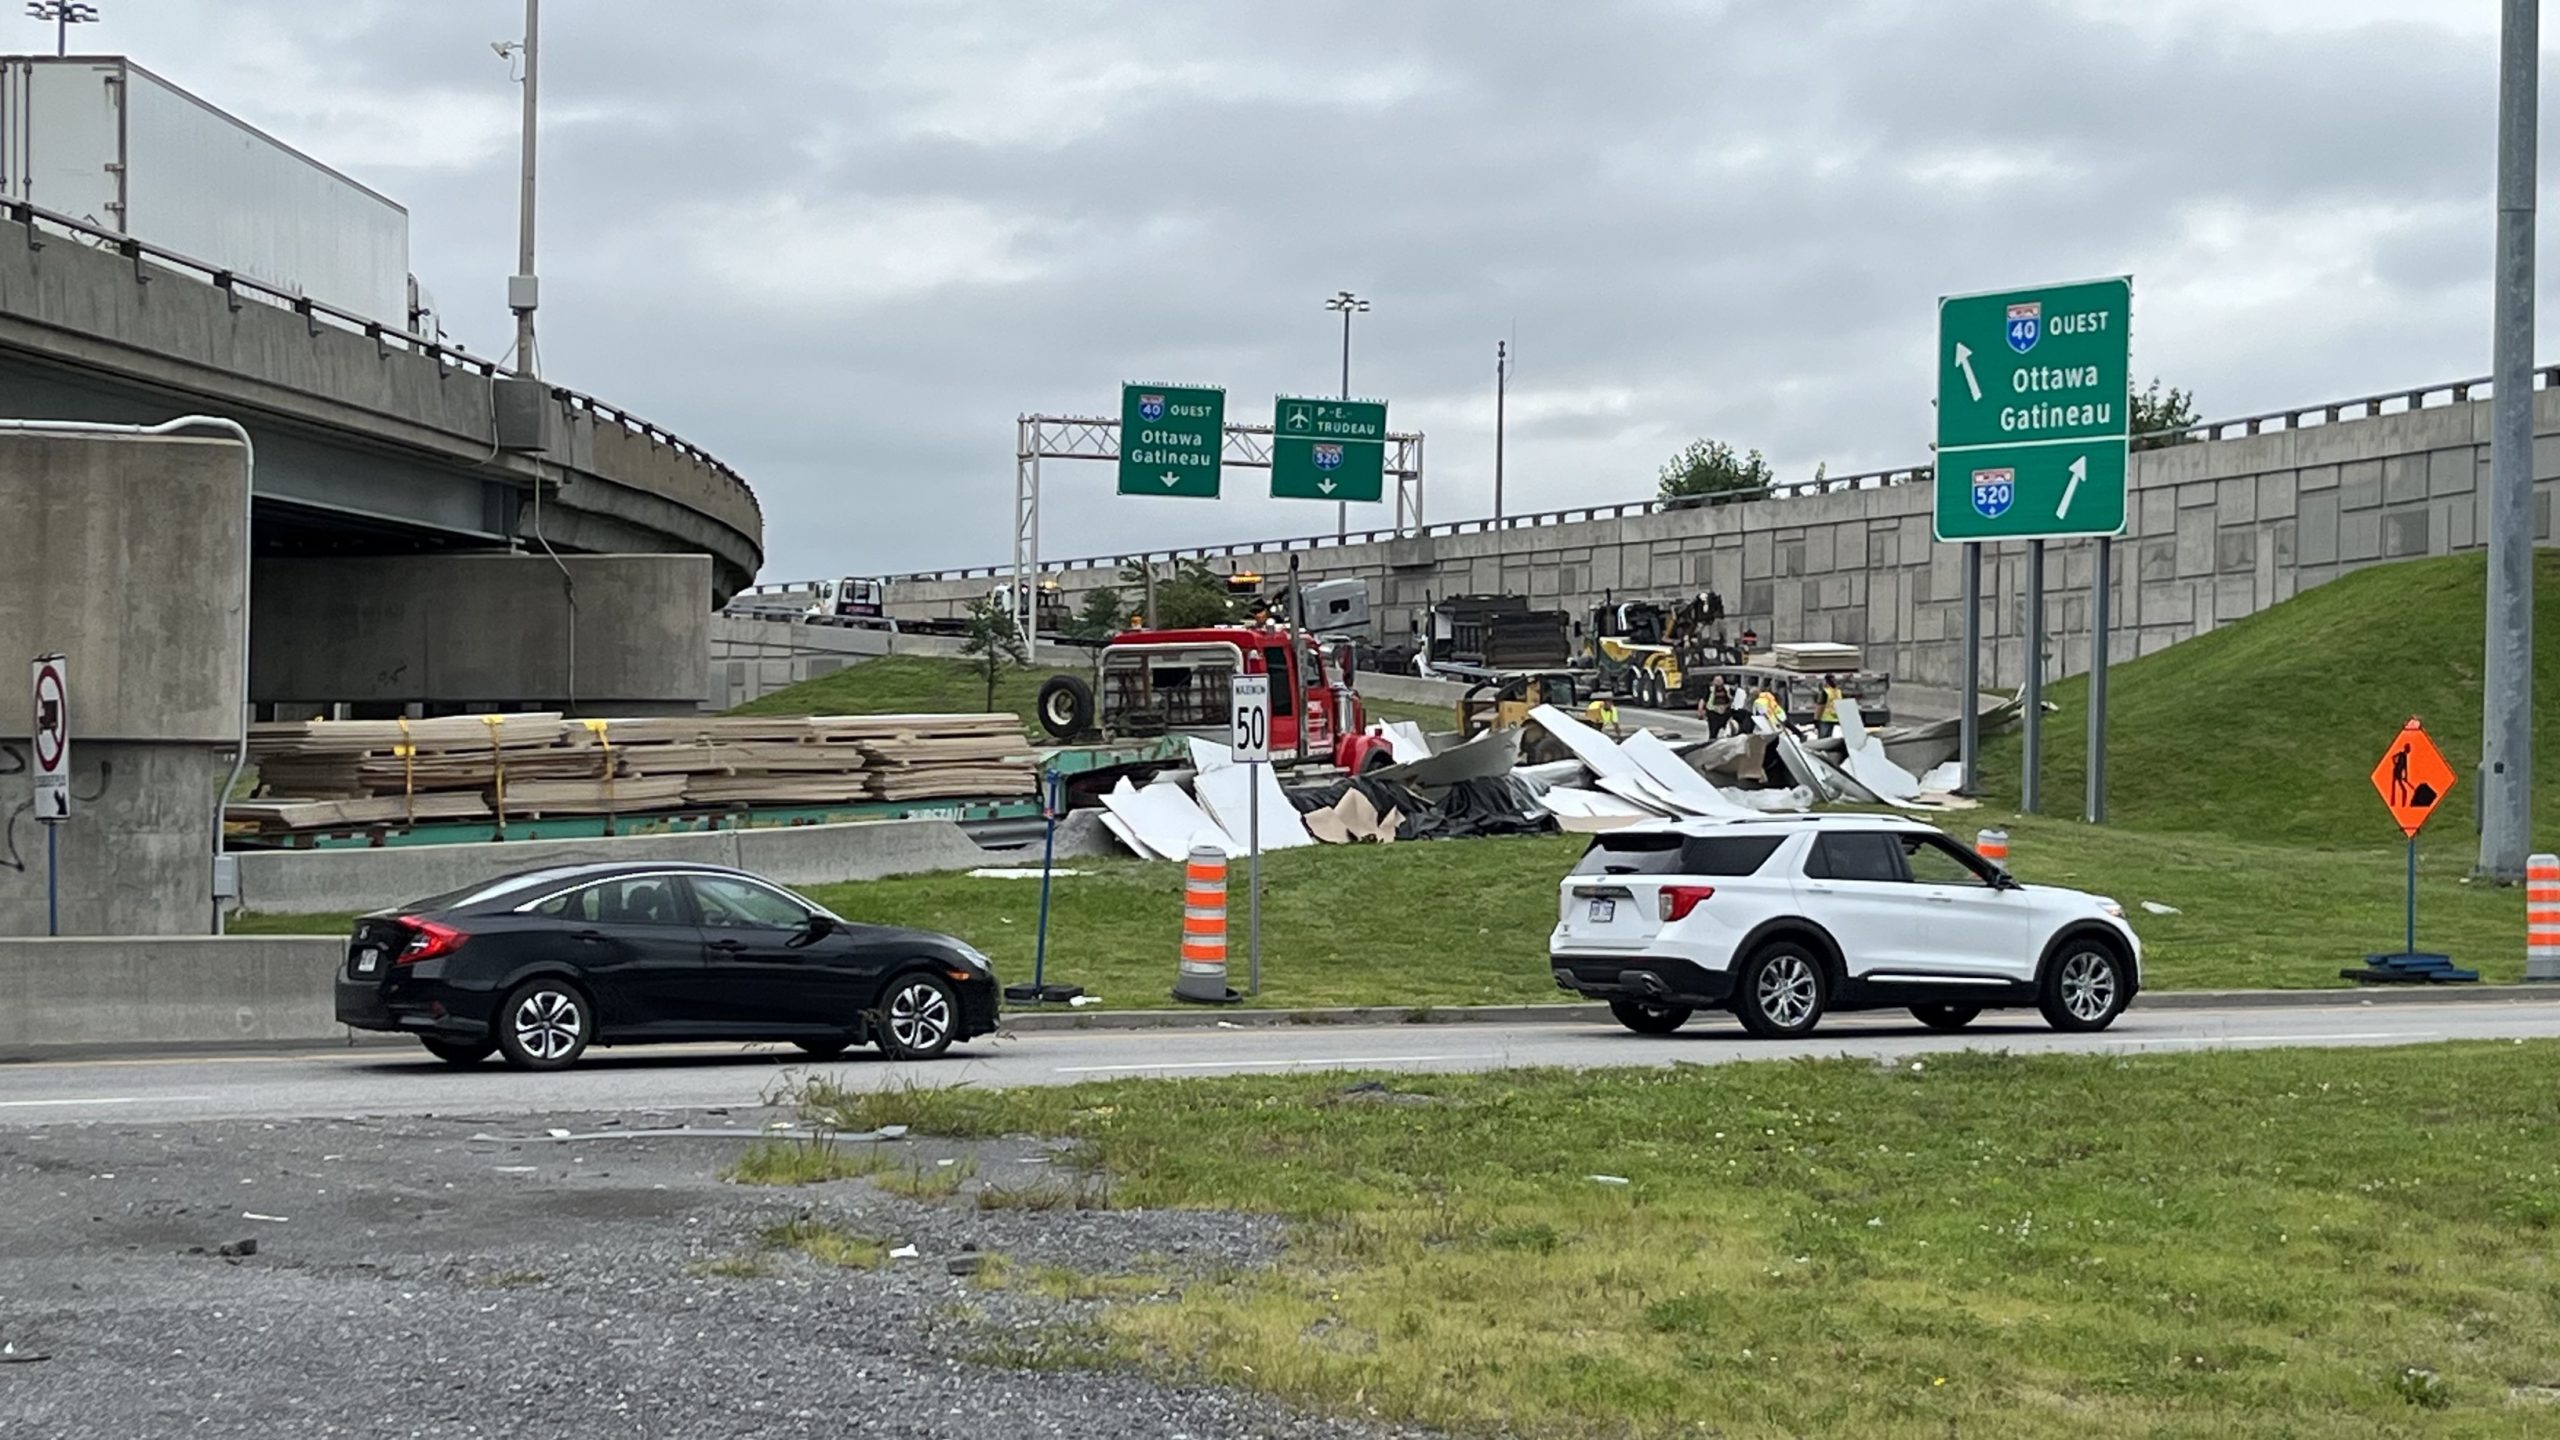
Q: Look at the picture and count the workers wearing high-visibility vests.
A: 4